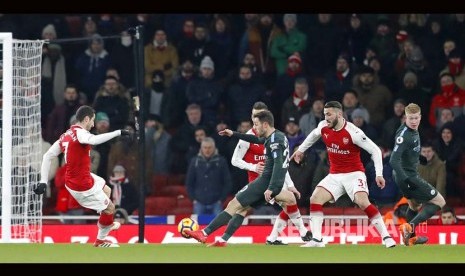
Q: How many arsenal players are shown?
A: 3